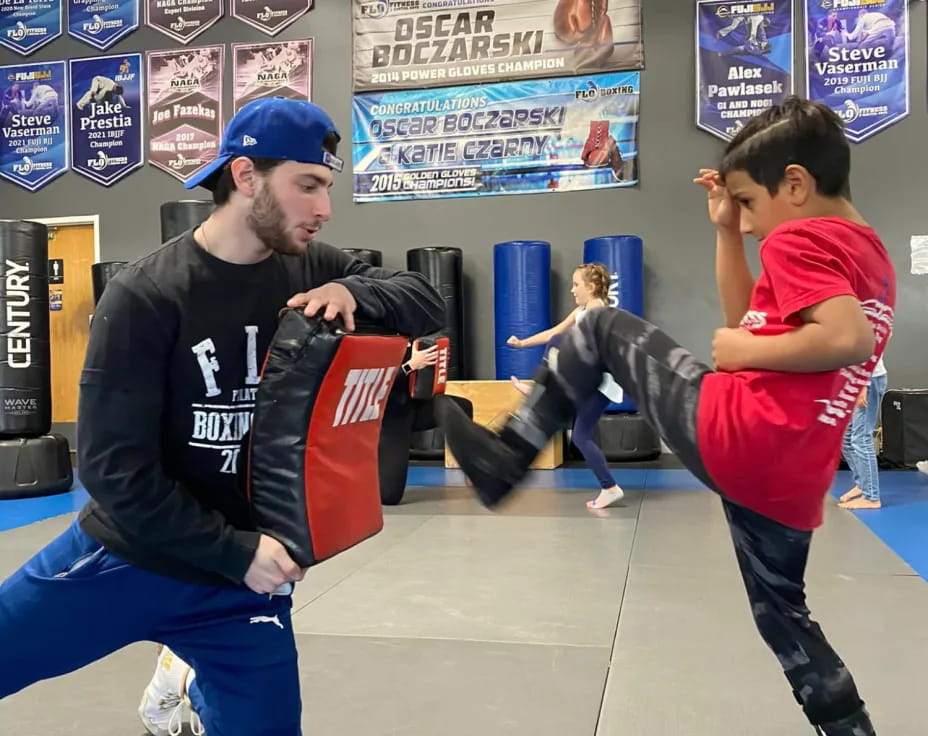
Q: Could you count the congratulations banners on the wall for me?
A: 2